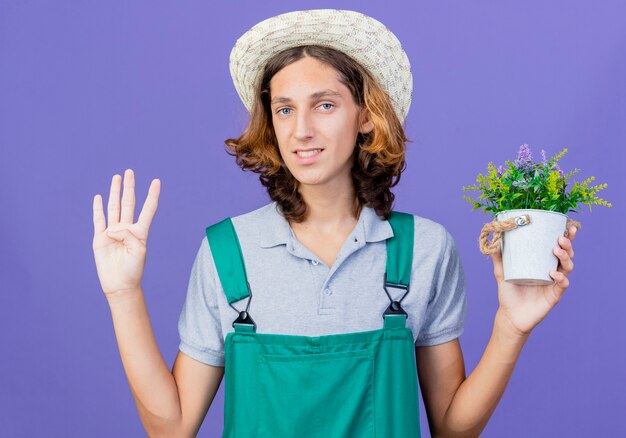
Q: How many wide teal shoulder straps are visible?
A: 2